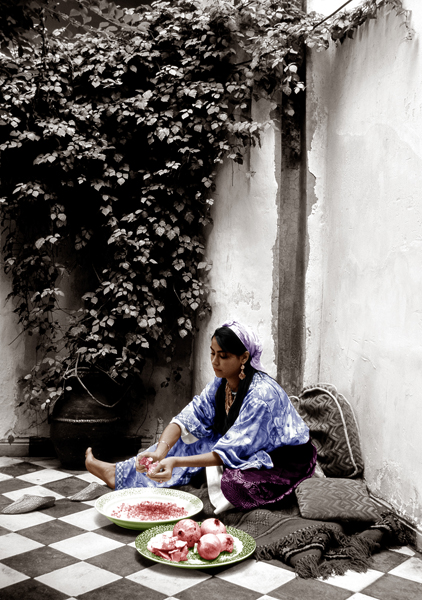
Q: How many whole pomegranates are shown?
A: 4